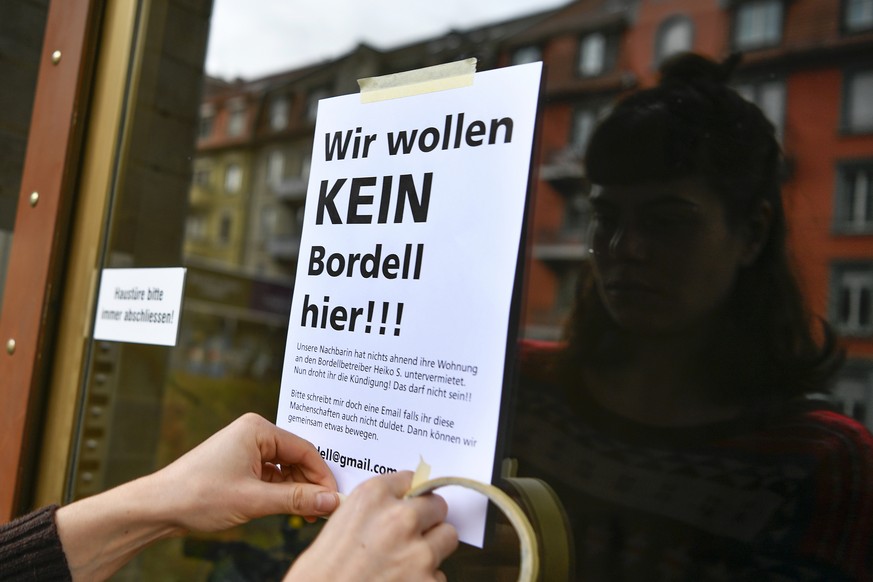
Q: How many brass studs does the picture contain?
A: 3